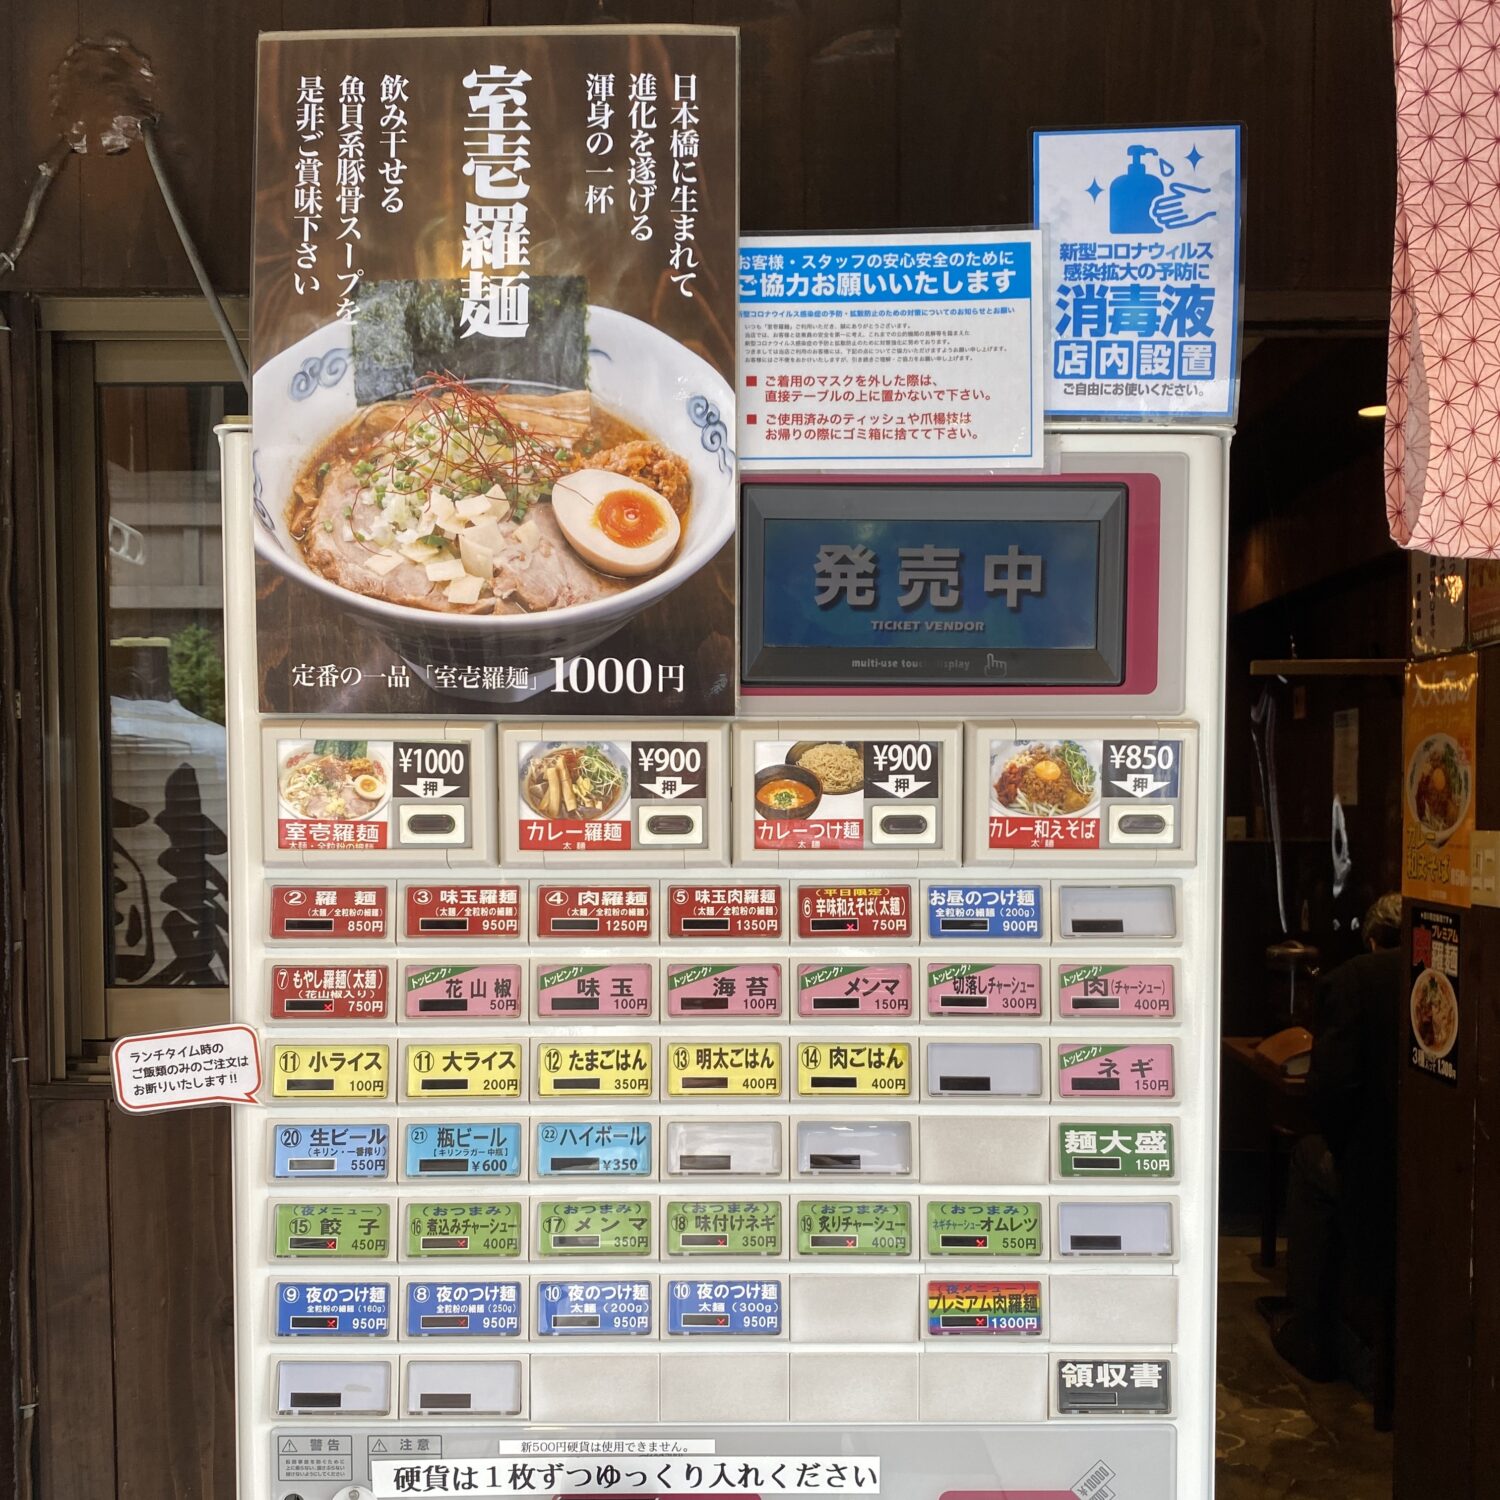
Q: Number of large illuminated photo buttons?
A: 4